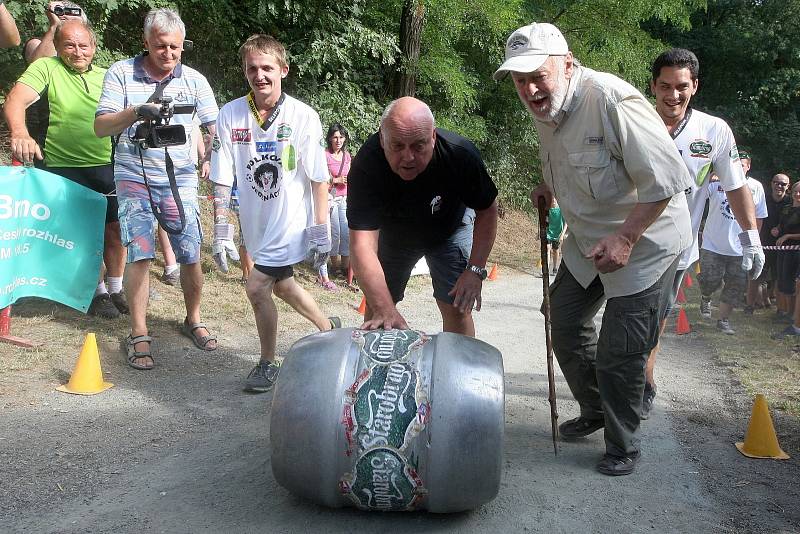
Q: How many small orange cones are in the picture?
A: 5